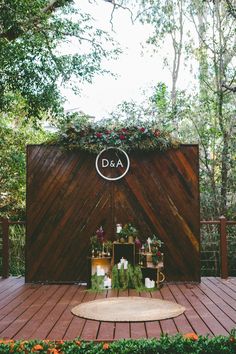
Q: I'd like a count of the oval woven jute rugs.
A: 1